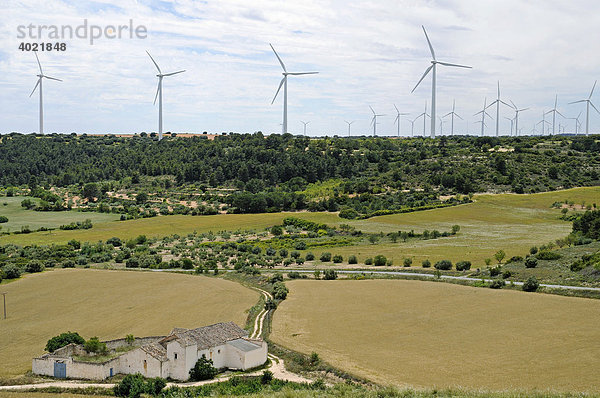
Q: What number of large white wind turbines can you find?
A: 4